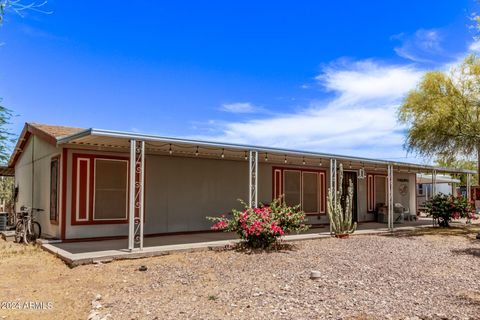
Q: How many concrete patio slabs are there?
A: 1